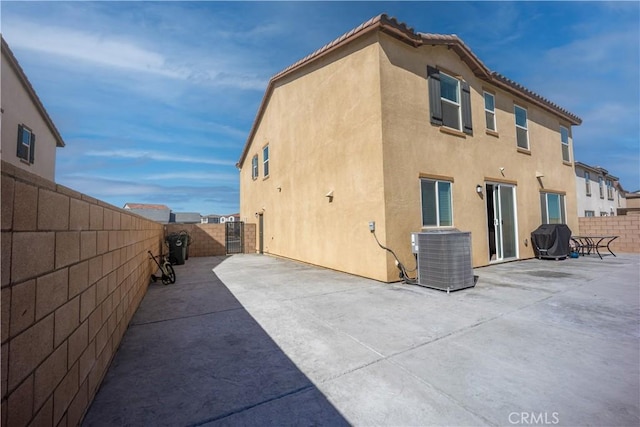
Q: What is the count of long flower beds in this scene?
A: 0